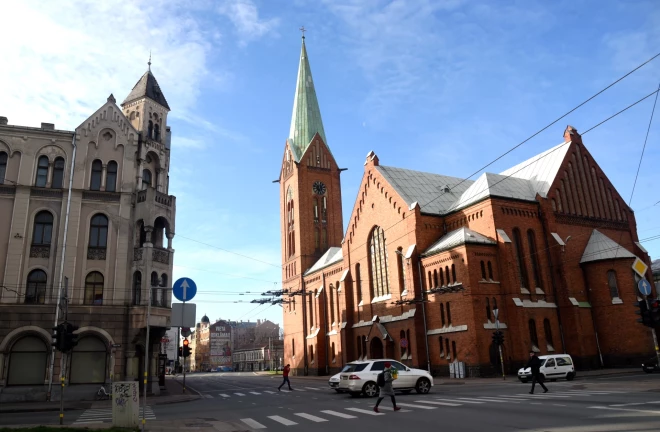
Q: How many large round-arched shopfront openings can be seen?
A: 2